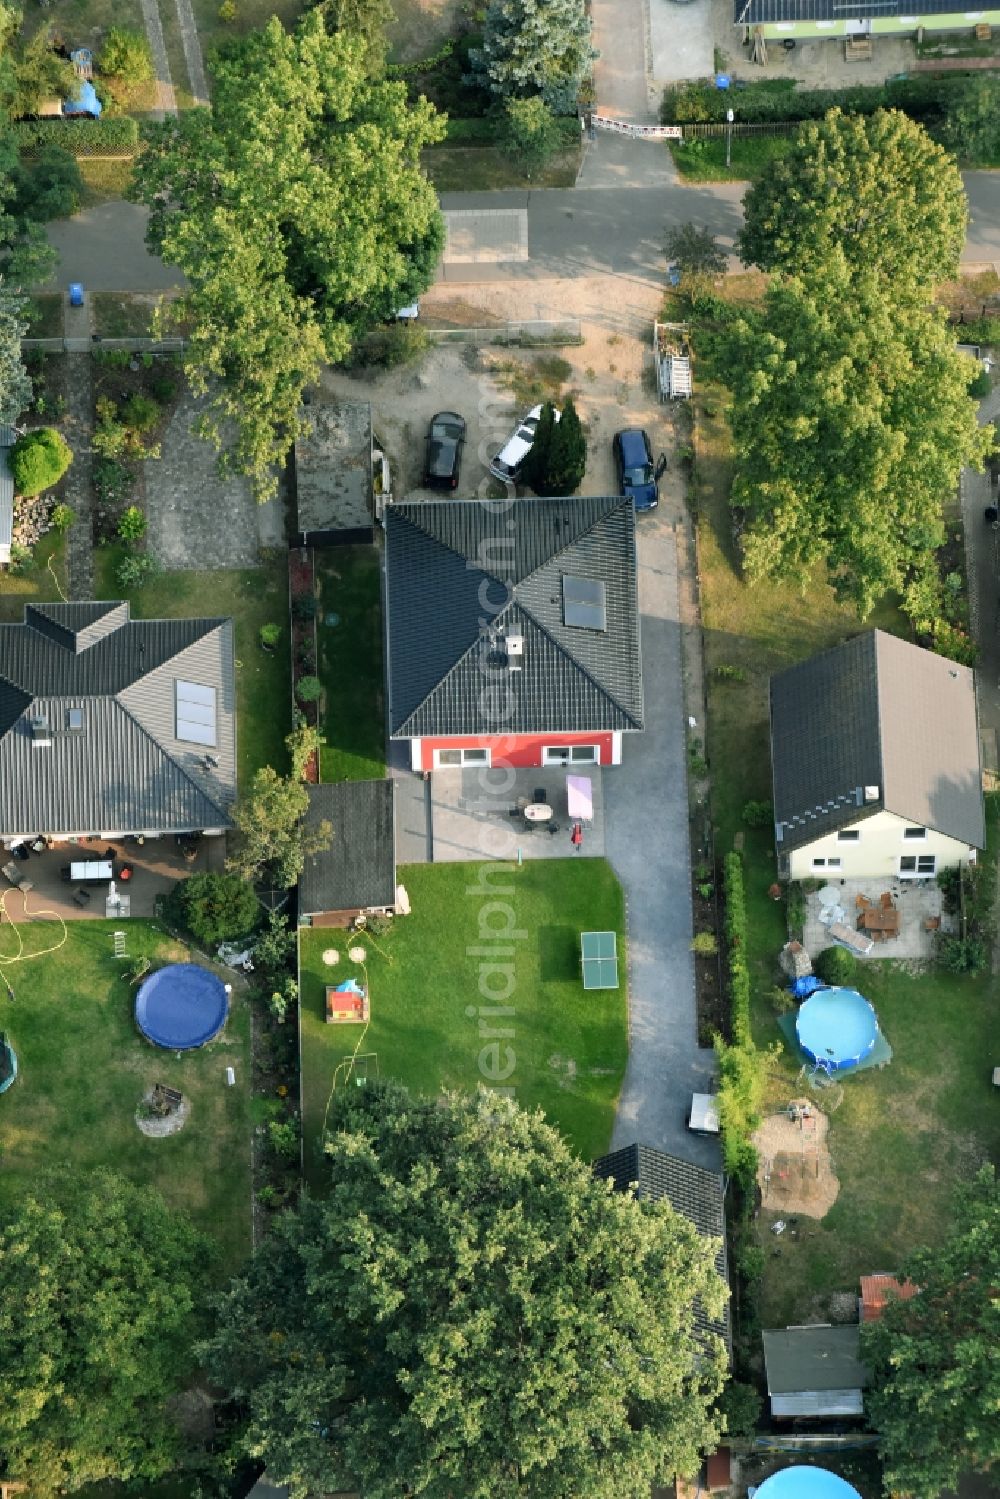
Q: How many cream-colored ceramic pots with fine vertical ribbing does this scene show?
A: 0